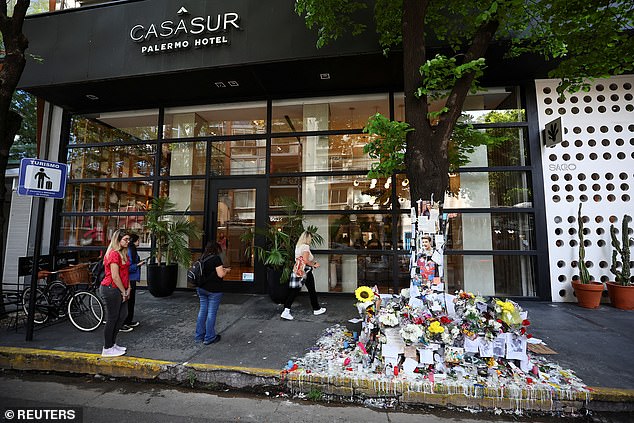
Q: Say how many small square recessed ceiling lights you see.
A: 4